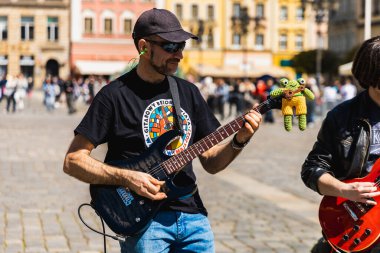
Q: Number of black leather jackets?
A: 1